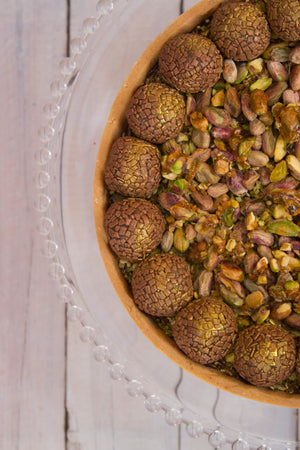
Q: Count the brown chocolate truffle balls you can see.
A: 9